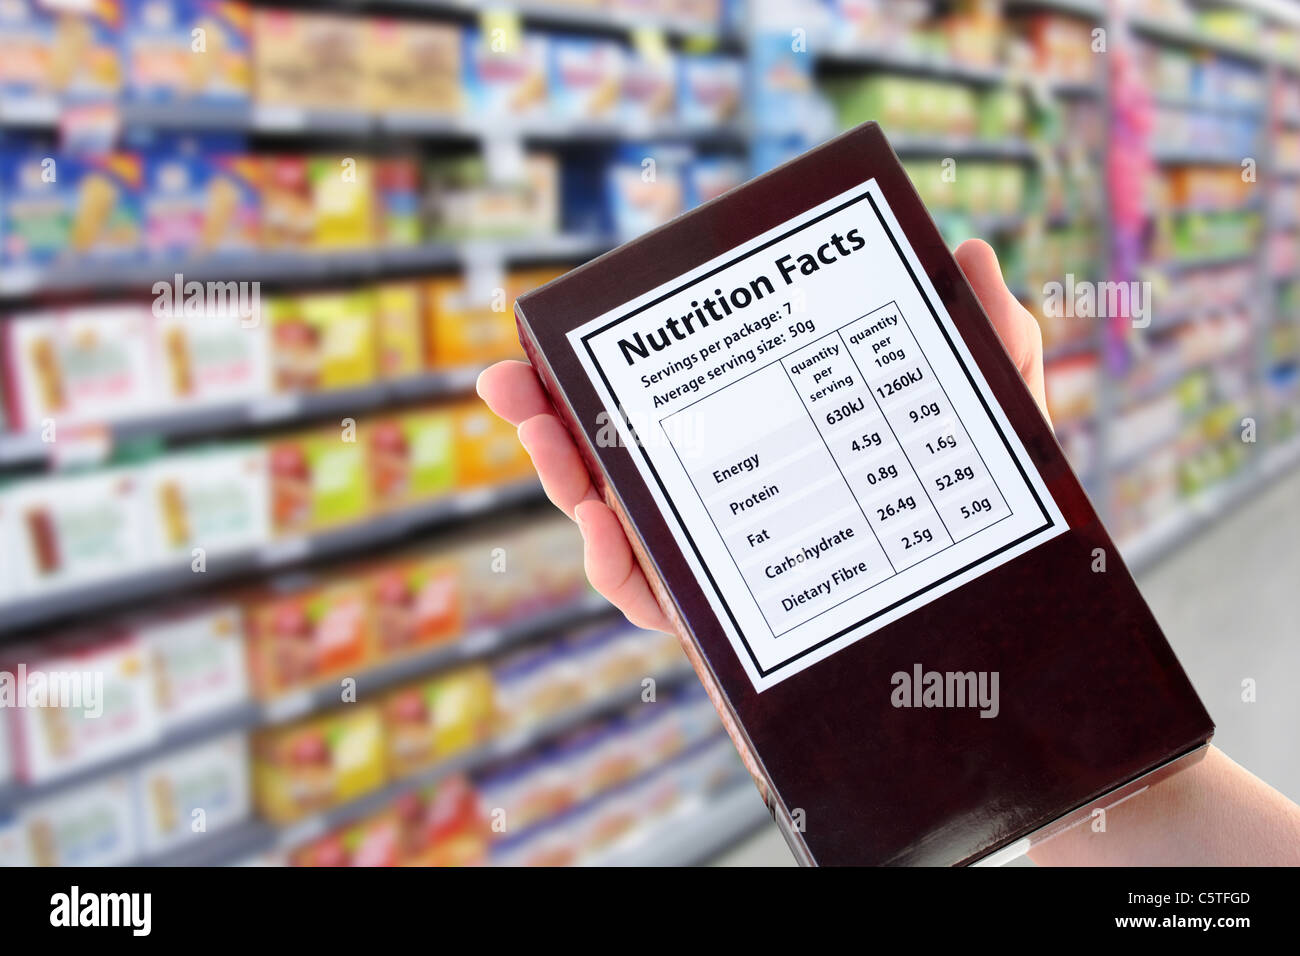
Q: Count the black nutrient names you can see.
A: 5